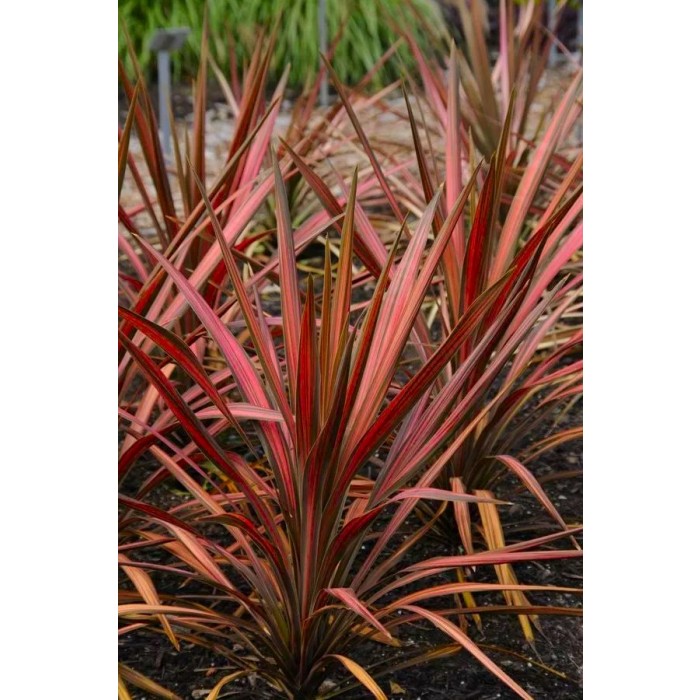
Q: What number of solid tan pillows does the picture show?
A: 0